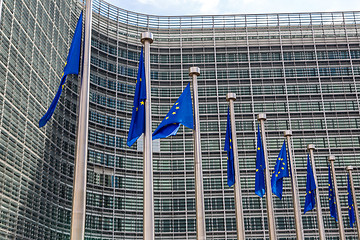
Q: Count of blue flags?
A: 9